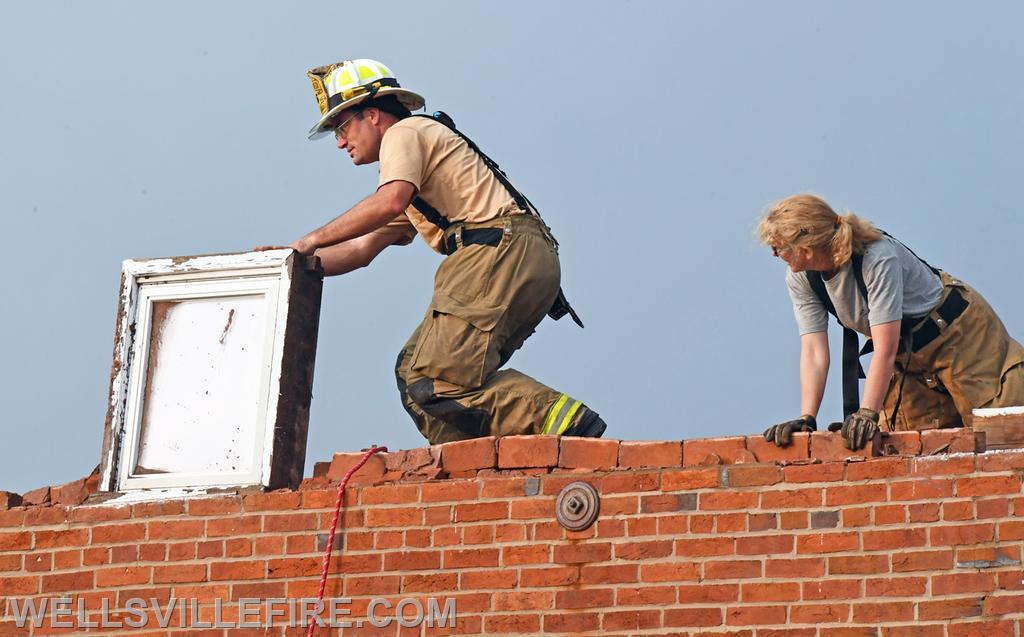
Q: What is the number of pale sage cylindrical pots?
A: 0